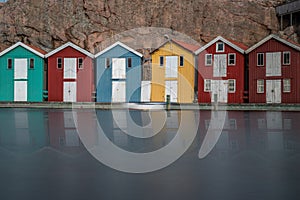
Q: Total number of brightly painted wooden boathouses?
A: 6